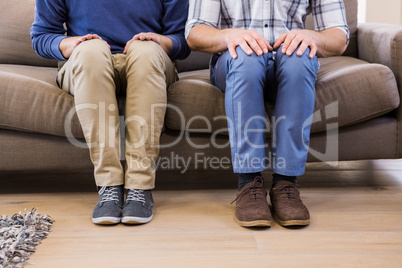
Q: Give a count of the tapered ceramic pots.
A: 0